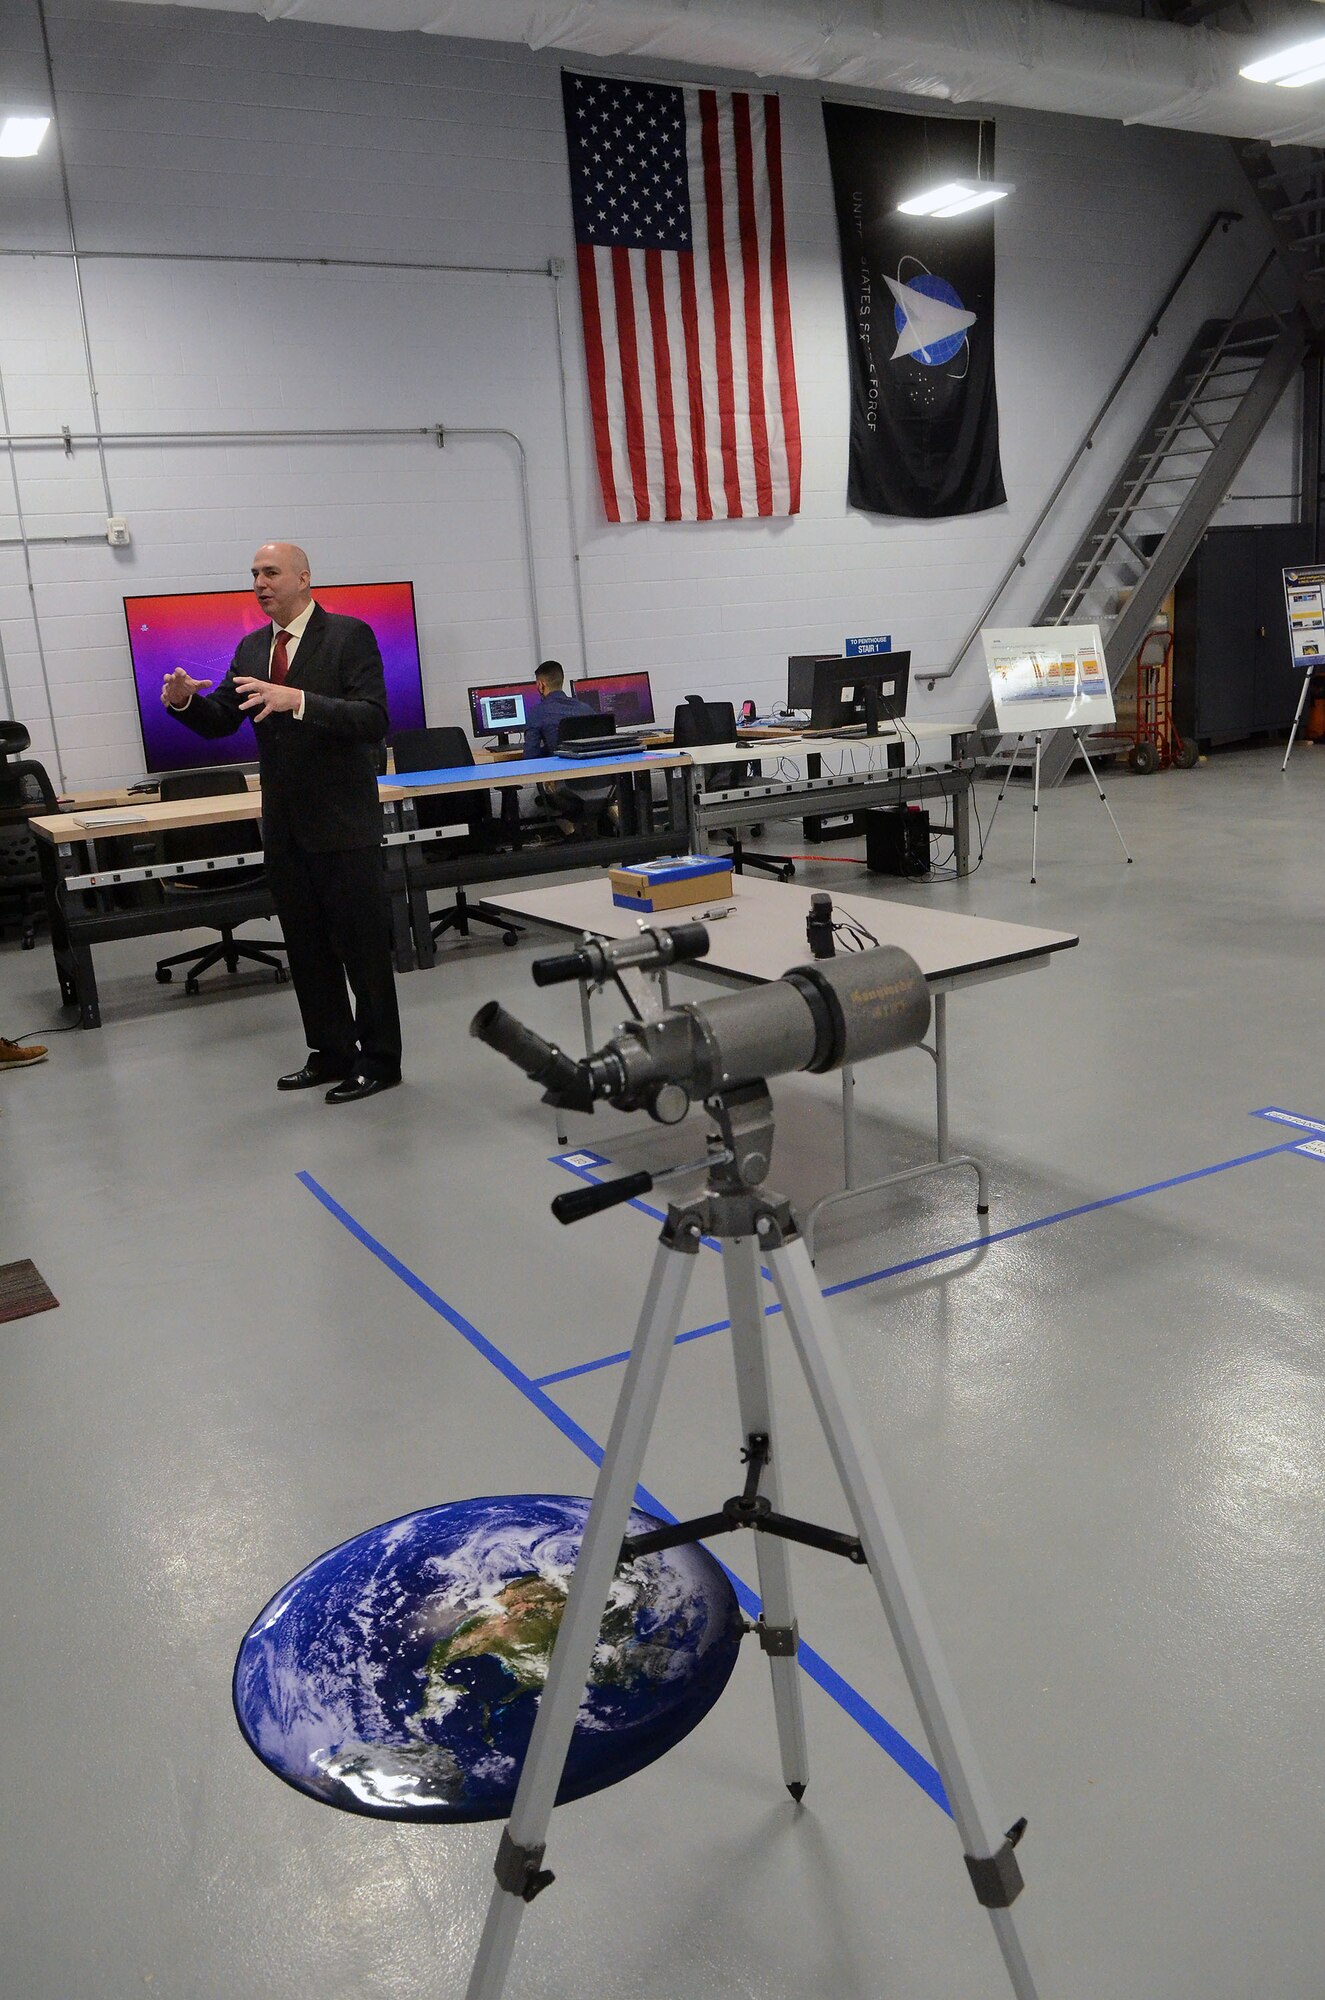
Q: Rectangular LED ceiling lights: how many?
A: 3